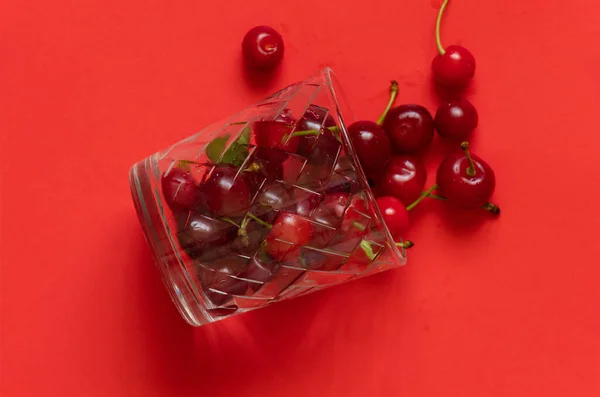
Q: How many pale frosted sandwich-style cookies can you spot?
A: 0